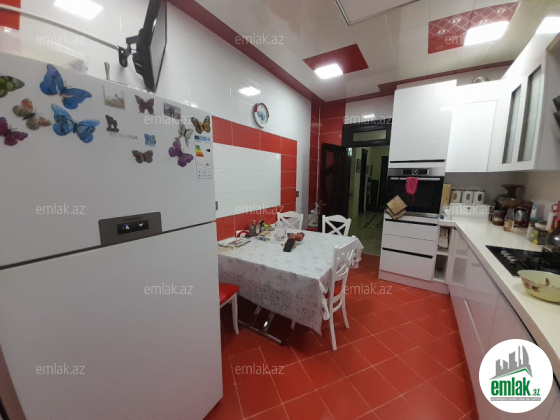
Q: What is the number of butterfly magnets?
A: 10